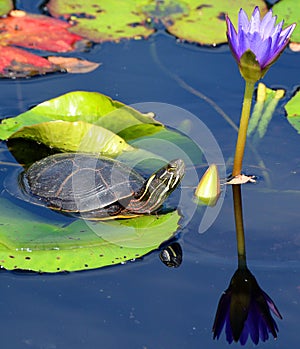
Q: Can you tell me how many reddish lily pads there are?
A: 2